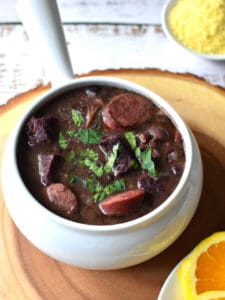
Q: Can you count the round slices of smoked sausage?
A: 3